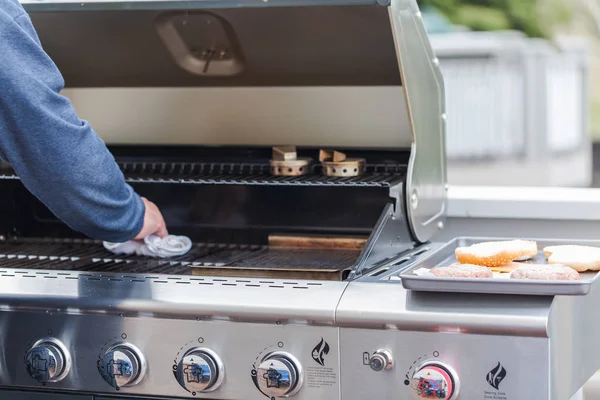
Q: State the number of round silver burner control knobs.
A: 5